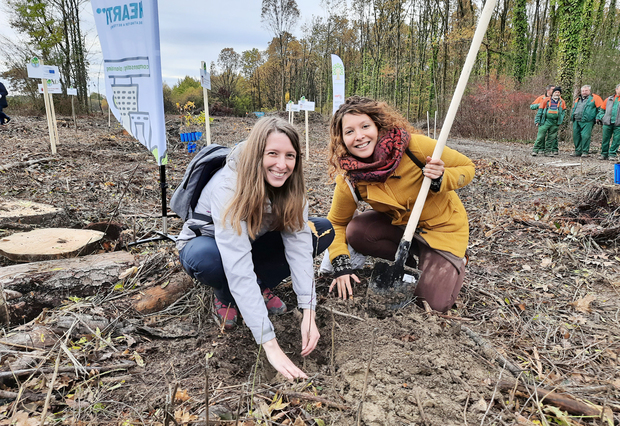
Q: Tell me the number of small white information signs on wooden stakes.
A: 6